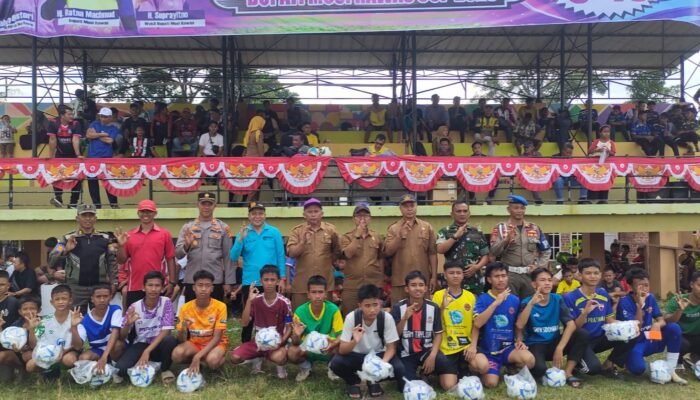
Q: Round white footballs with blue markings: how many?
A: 15